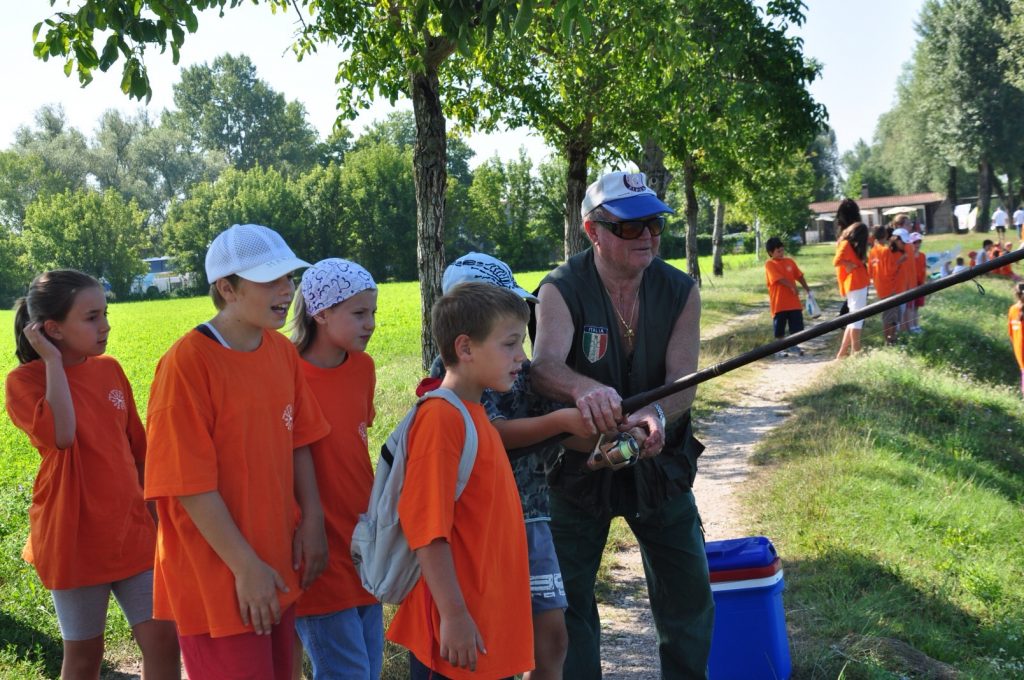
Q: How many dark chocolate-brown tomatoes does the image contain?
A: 0